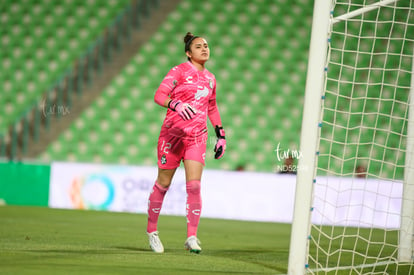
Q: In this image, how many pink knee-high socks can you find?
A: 2